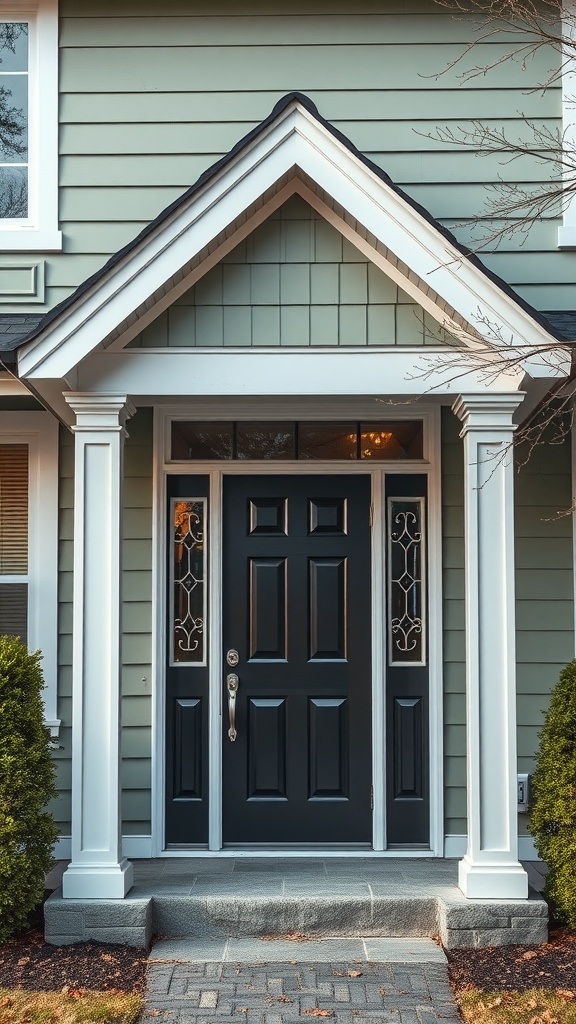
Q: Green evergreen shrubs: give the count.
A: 2